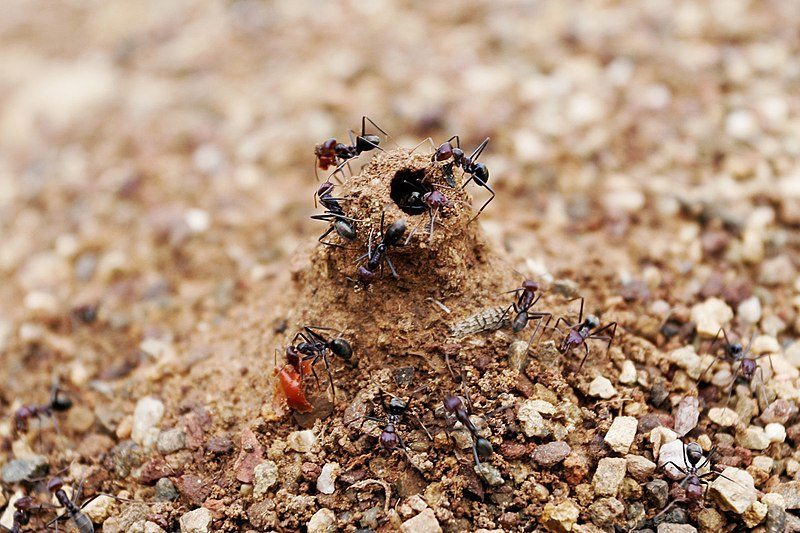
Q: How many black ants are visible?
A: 15